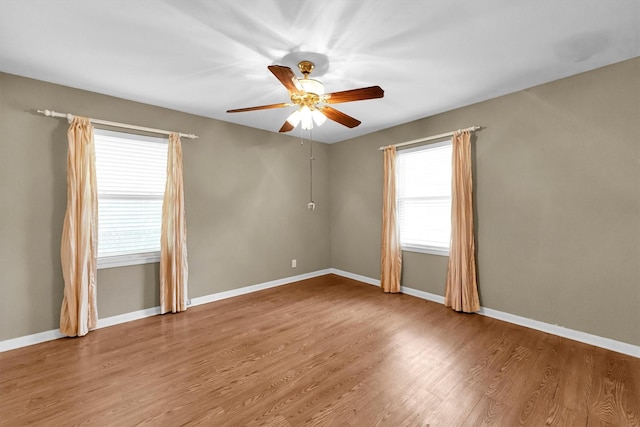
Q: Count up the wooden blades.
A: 5